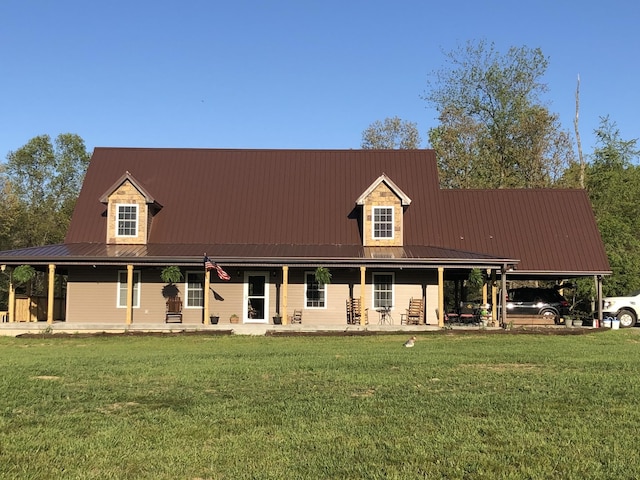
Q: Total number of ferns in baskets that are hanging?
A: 4